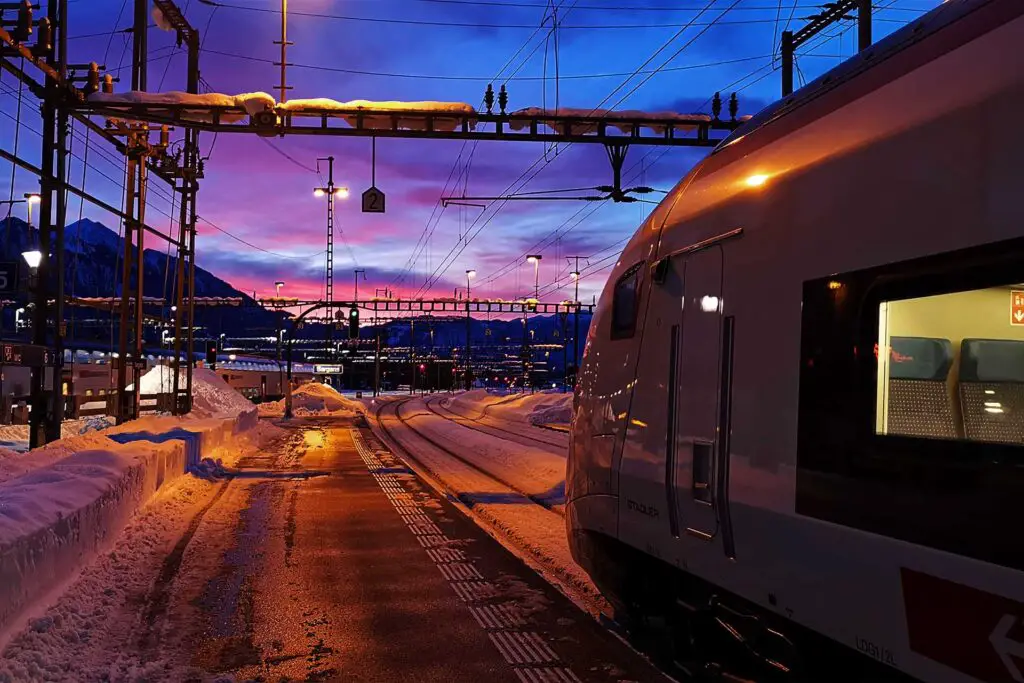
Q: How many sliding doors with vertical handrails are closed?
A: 1